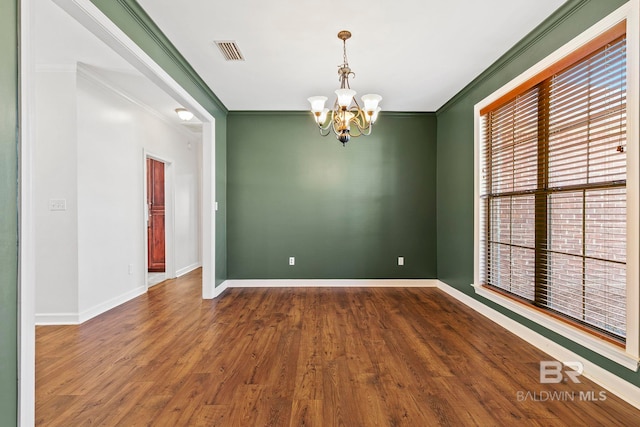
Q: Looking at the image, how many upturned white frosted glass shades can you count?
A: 6